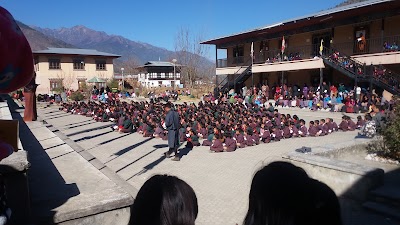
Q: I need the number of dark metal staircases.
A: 2